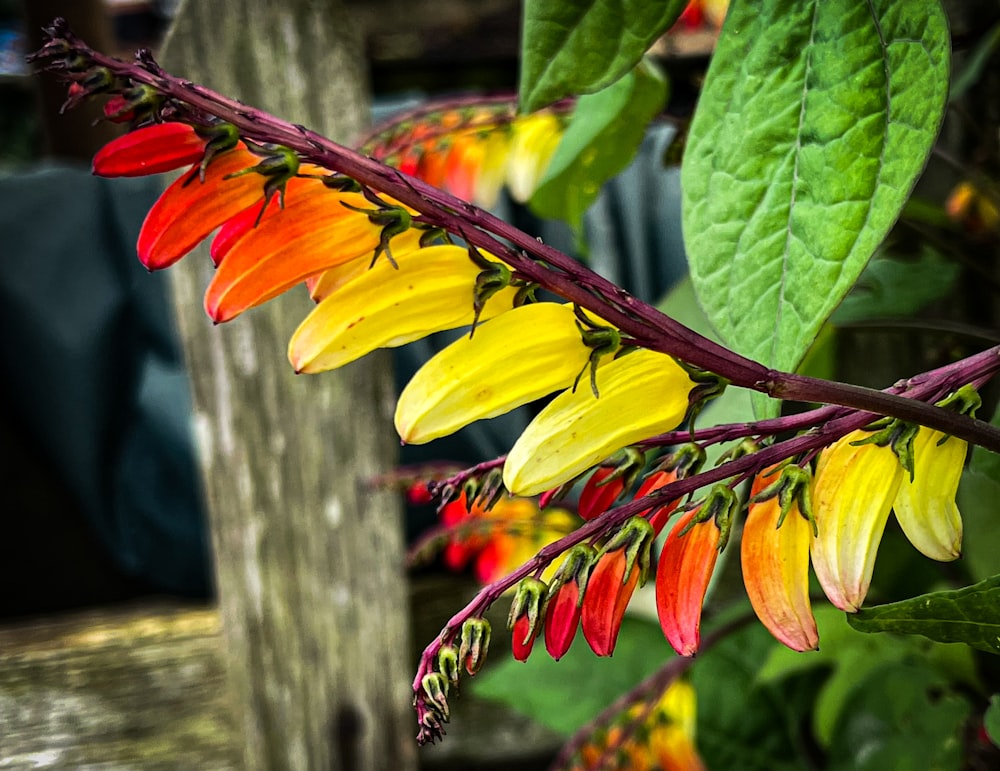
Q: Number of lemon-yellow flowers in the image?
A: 5